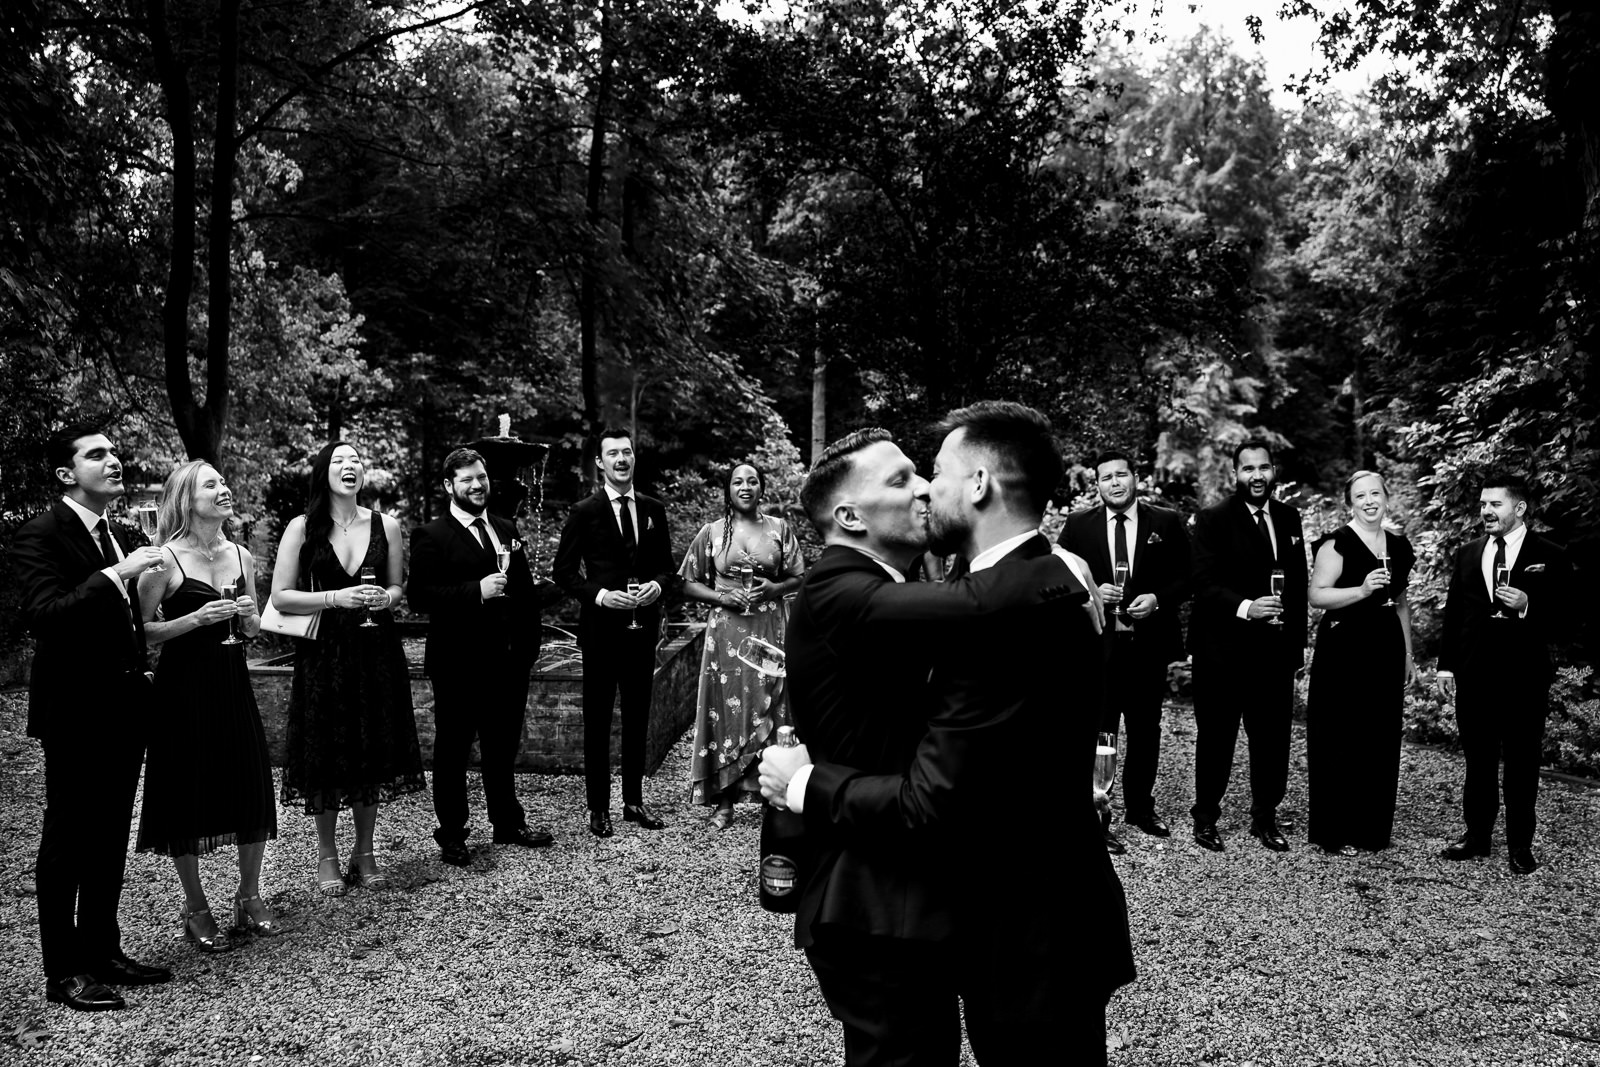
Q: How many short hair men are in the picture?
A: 8